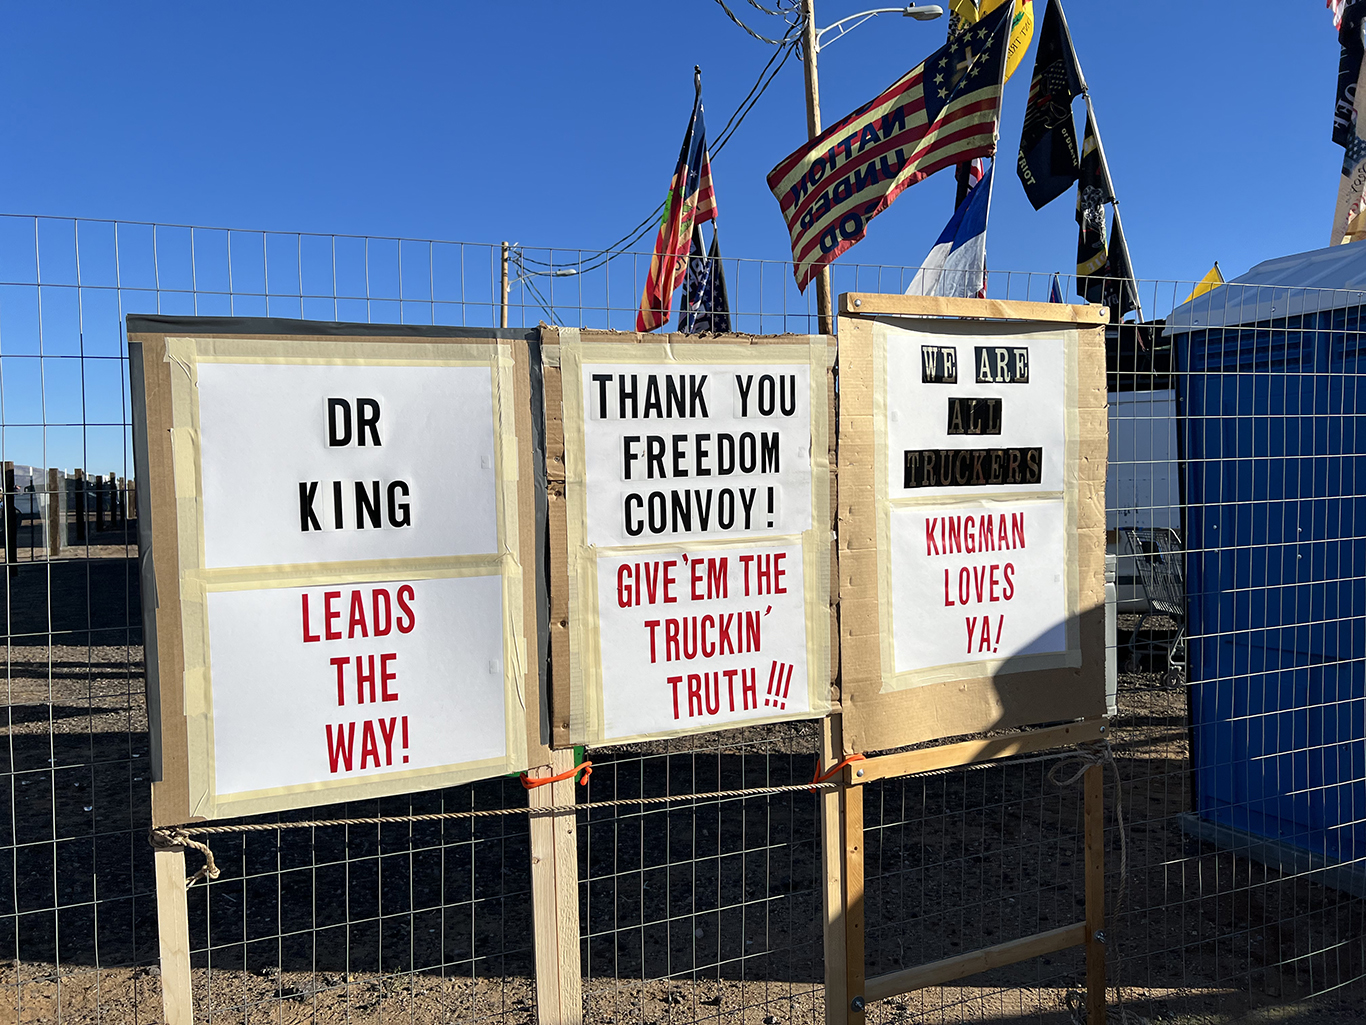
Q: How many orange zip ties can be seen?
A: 2